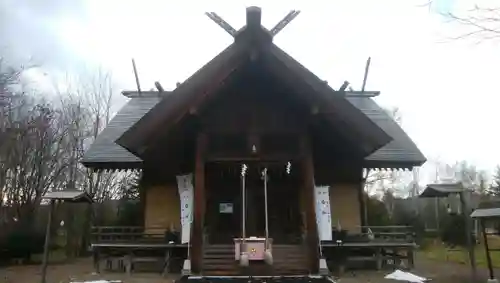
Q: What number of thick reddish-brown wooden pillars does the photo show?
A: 2